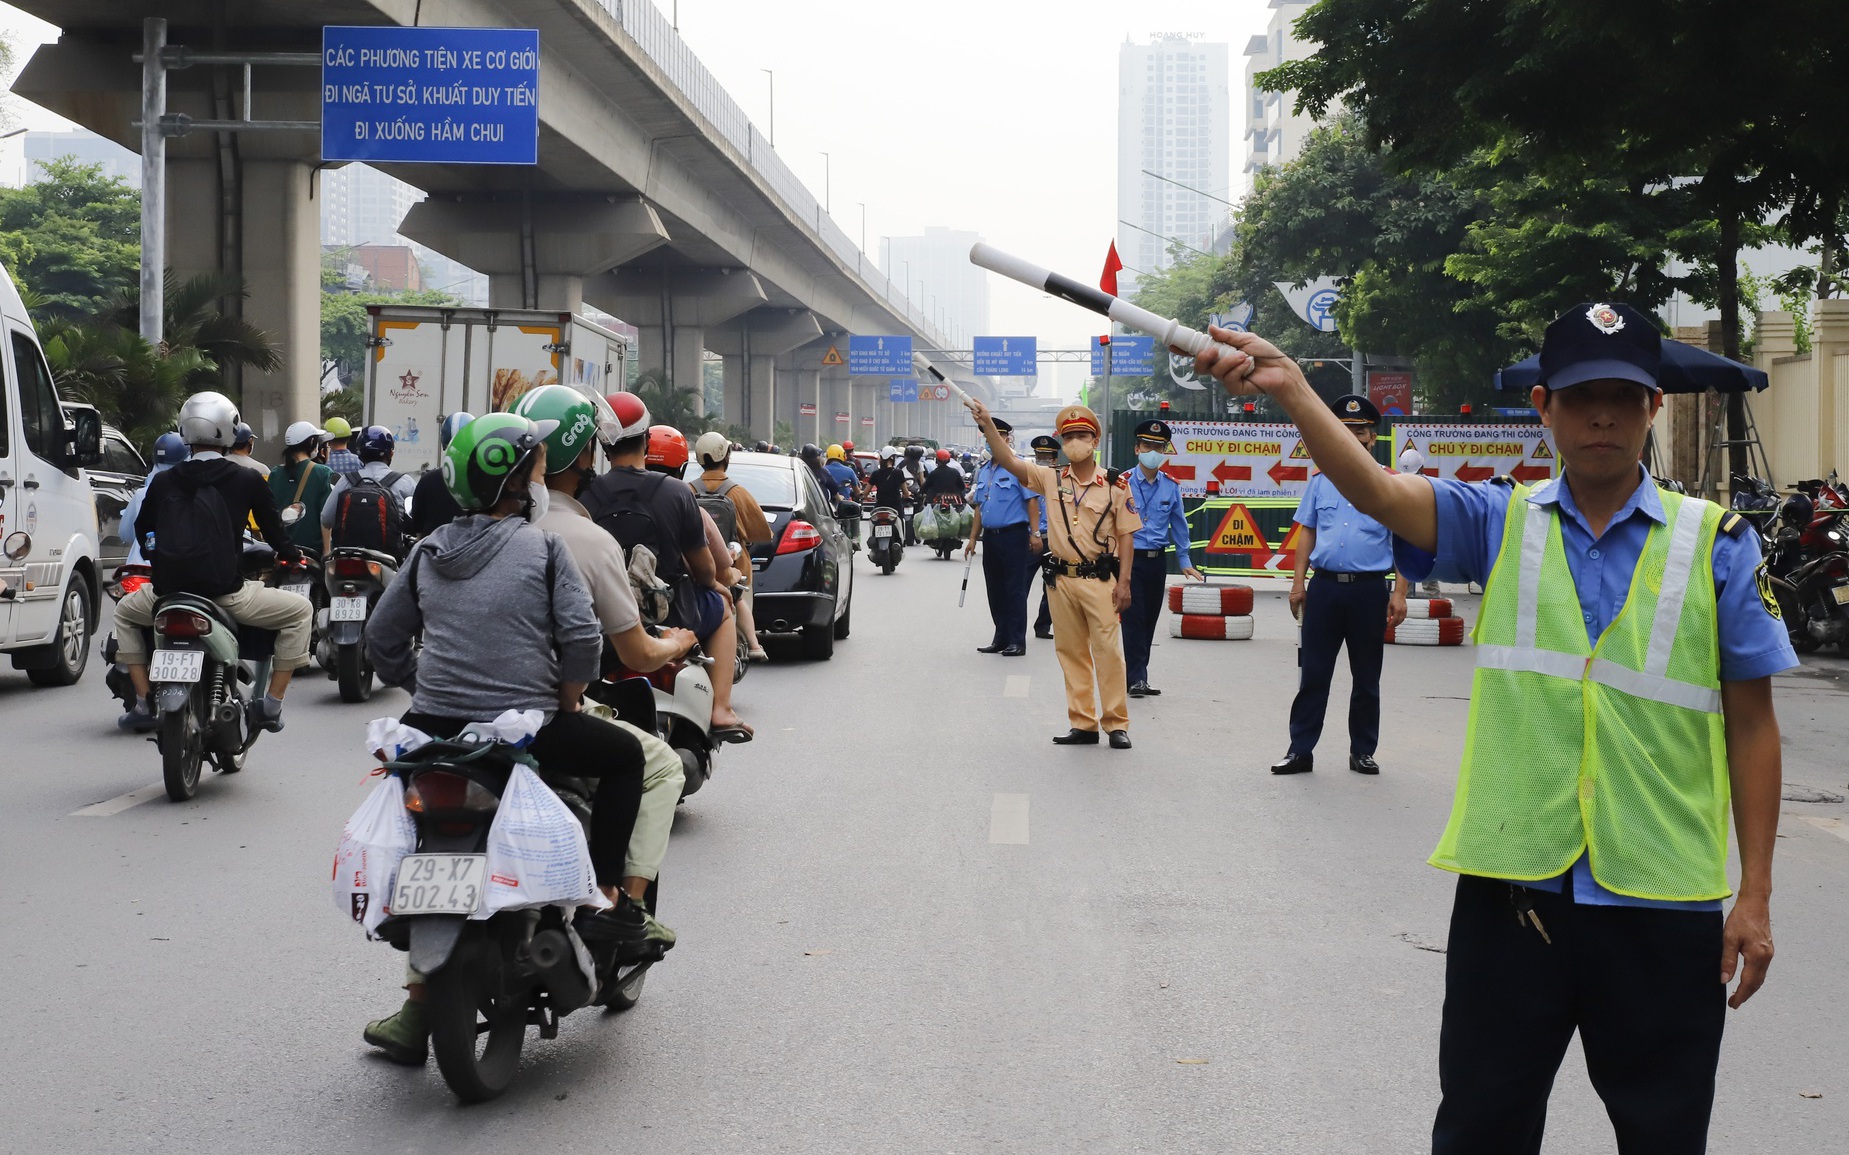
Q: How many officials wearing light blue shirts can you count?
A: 5